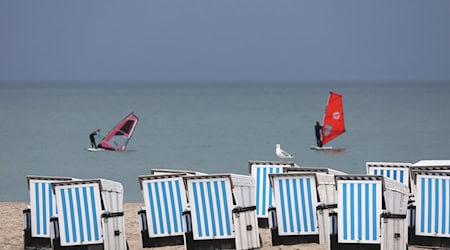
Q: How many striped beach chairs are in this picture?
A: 9